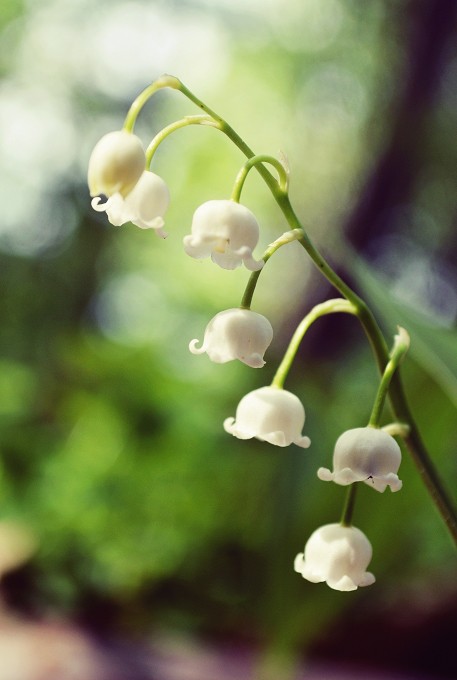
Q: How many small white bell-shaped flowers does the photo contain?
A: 7